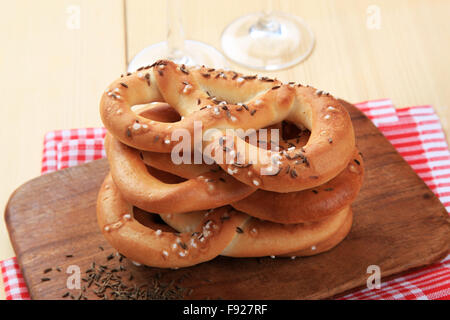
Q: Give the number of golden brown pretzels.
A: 3